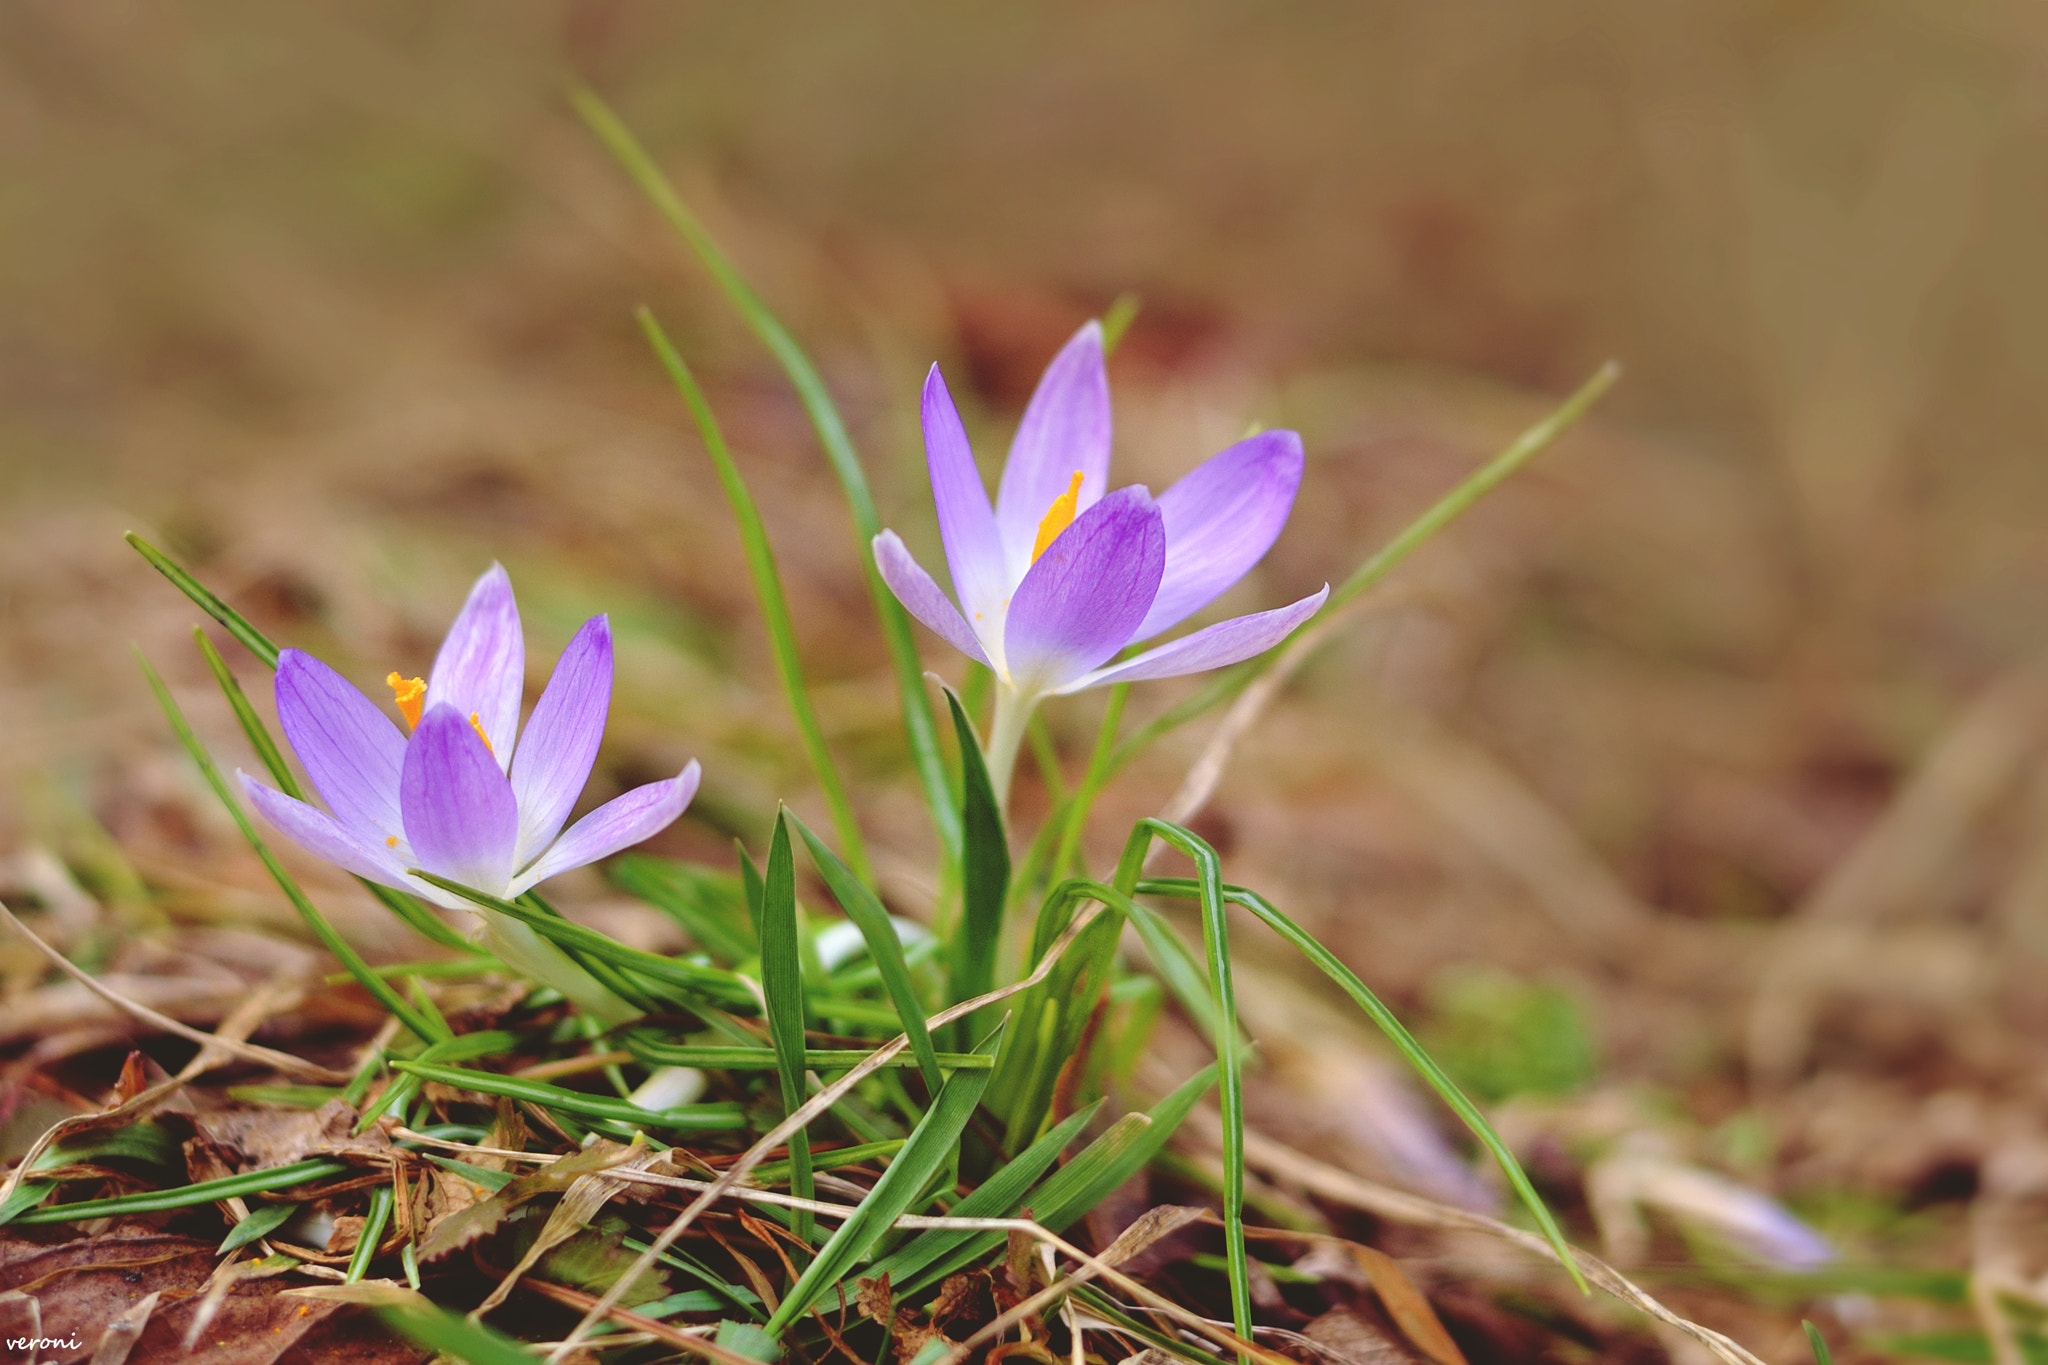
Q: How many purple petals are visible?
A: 12